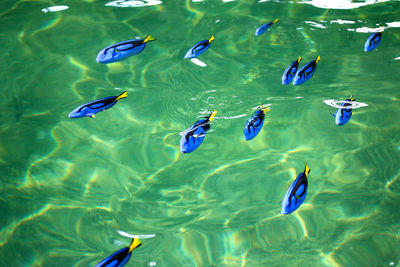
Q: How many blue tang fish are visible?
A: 12